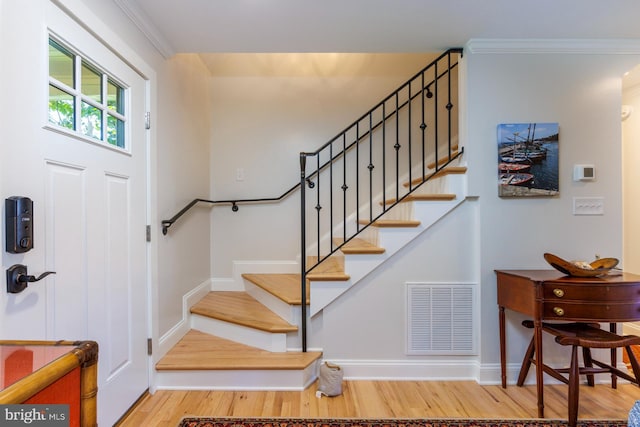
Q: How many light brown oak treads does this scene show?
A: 10